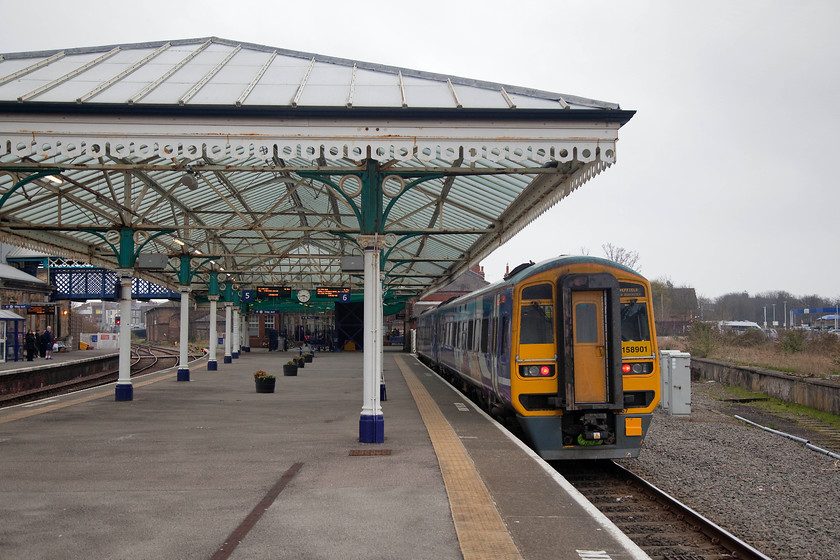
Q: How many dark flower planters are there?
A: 4